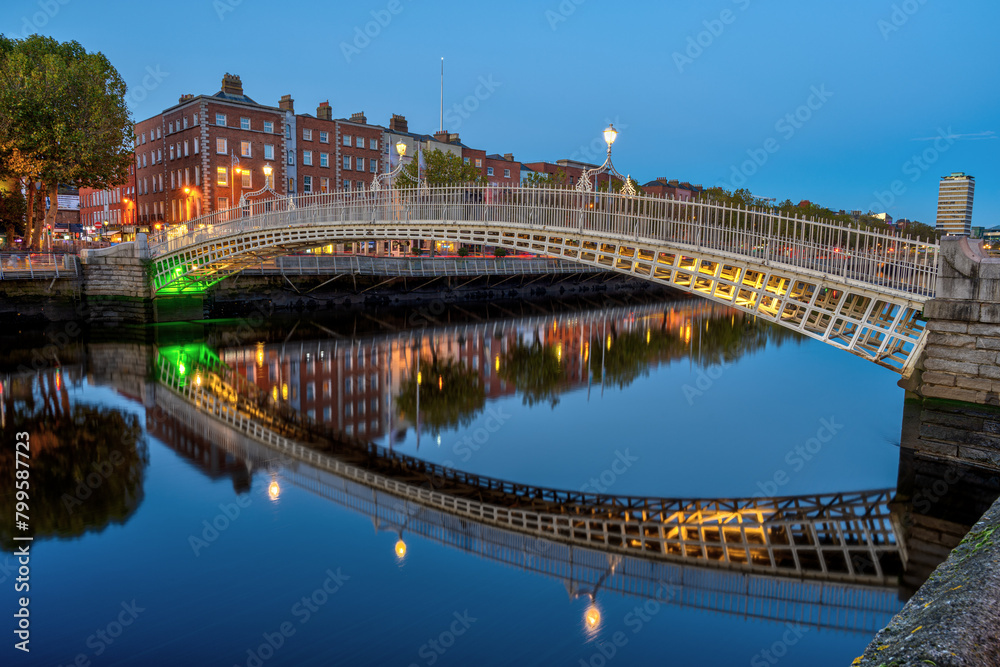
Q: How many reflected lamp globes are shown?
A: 3